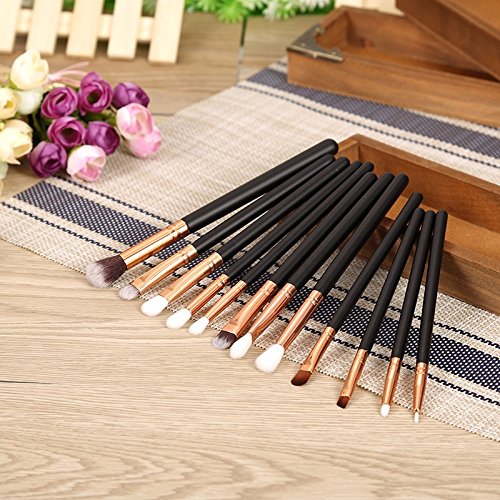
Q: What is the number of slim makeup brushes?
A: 12